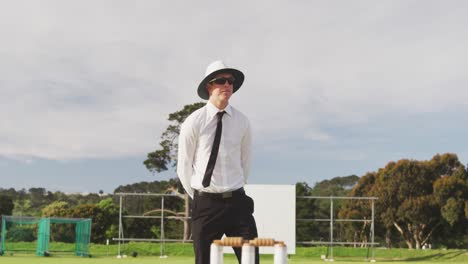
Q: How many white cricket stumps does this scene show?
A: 3